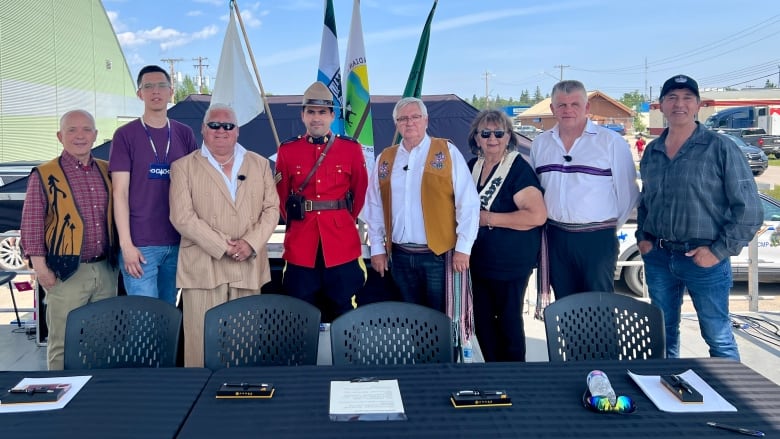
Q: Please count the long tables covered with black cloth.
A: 2